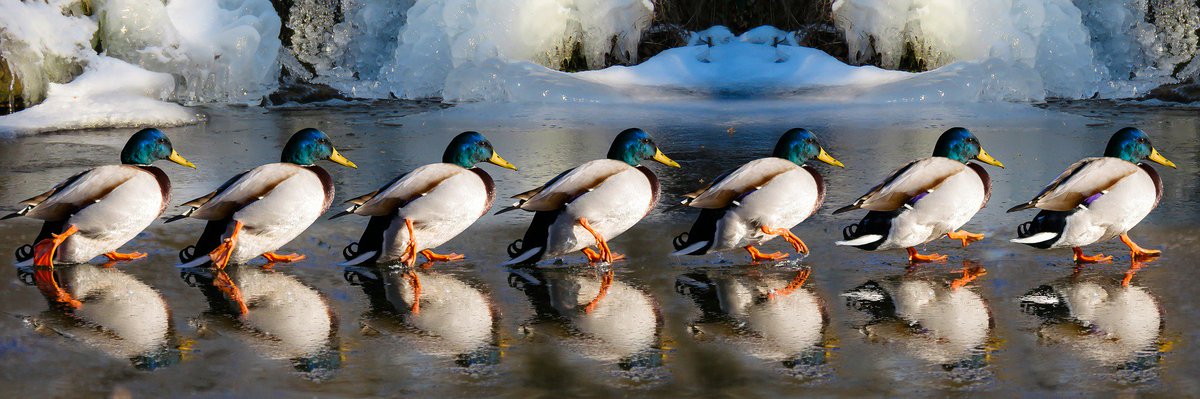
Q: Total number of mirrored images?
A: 7